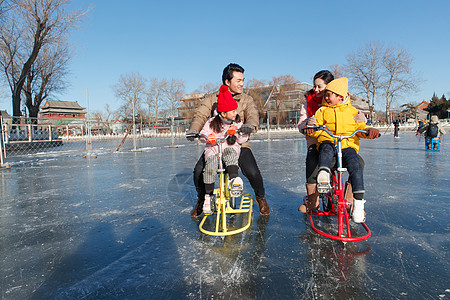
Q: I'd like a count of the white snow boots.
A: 4